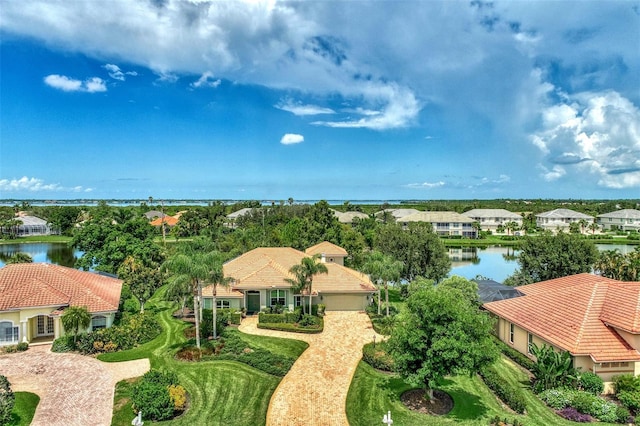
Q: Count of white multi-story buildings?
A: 4